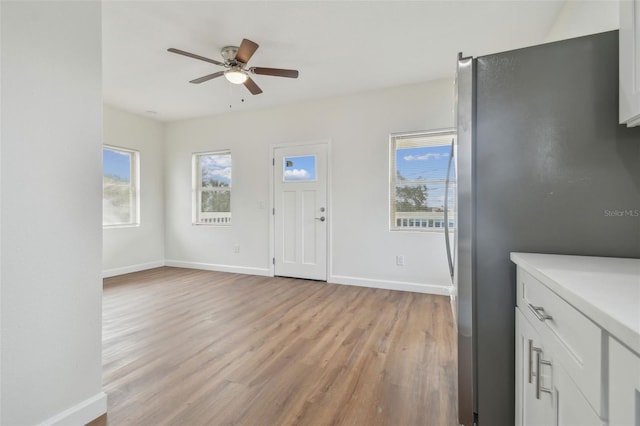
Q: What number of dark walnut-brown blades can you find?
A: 5